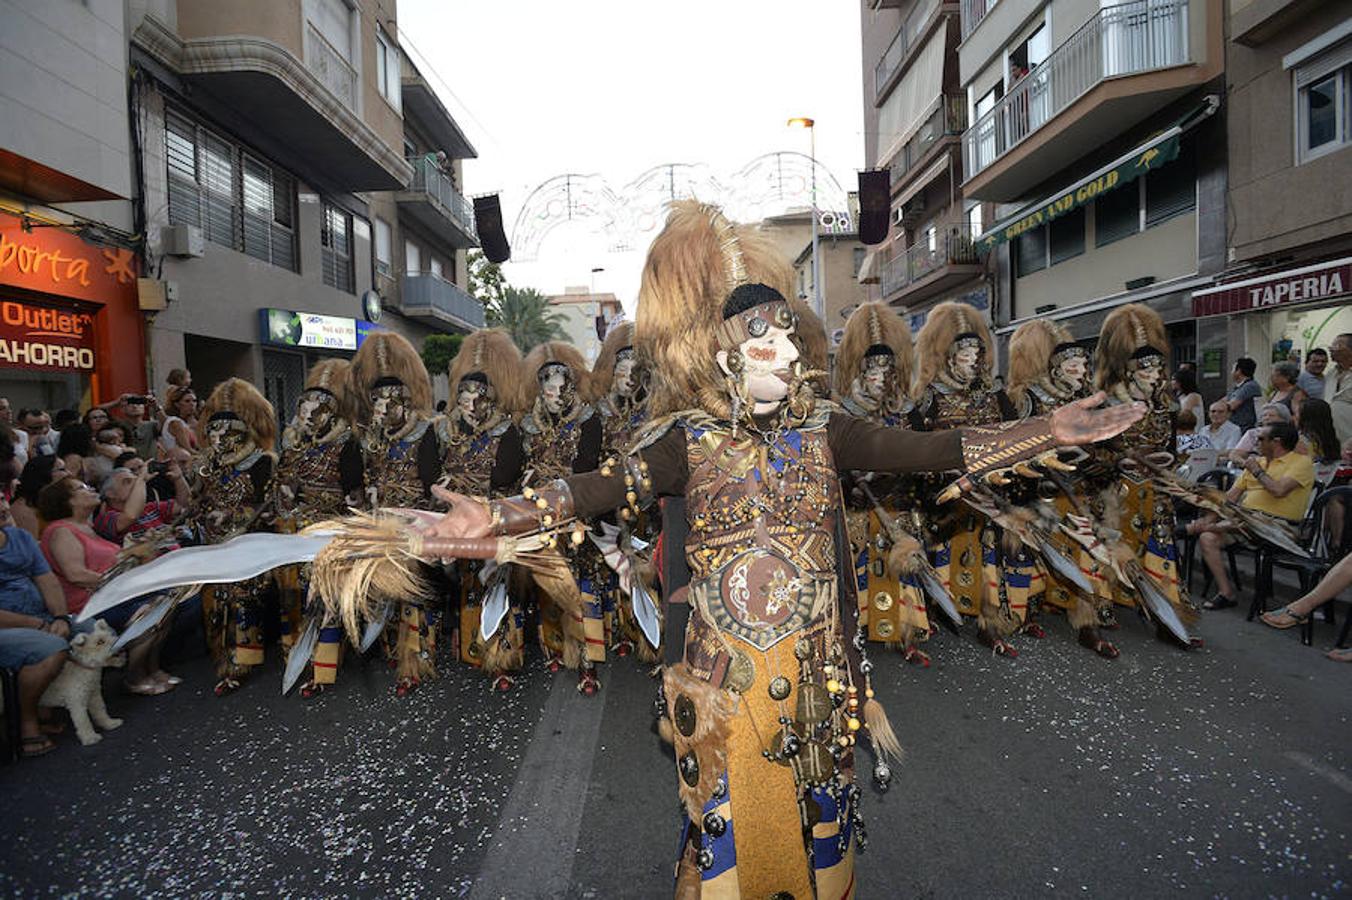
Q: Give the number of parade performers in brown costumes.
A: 11